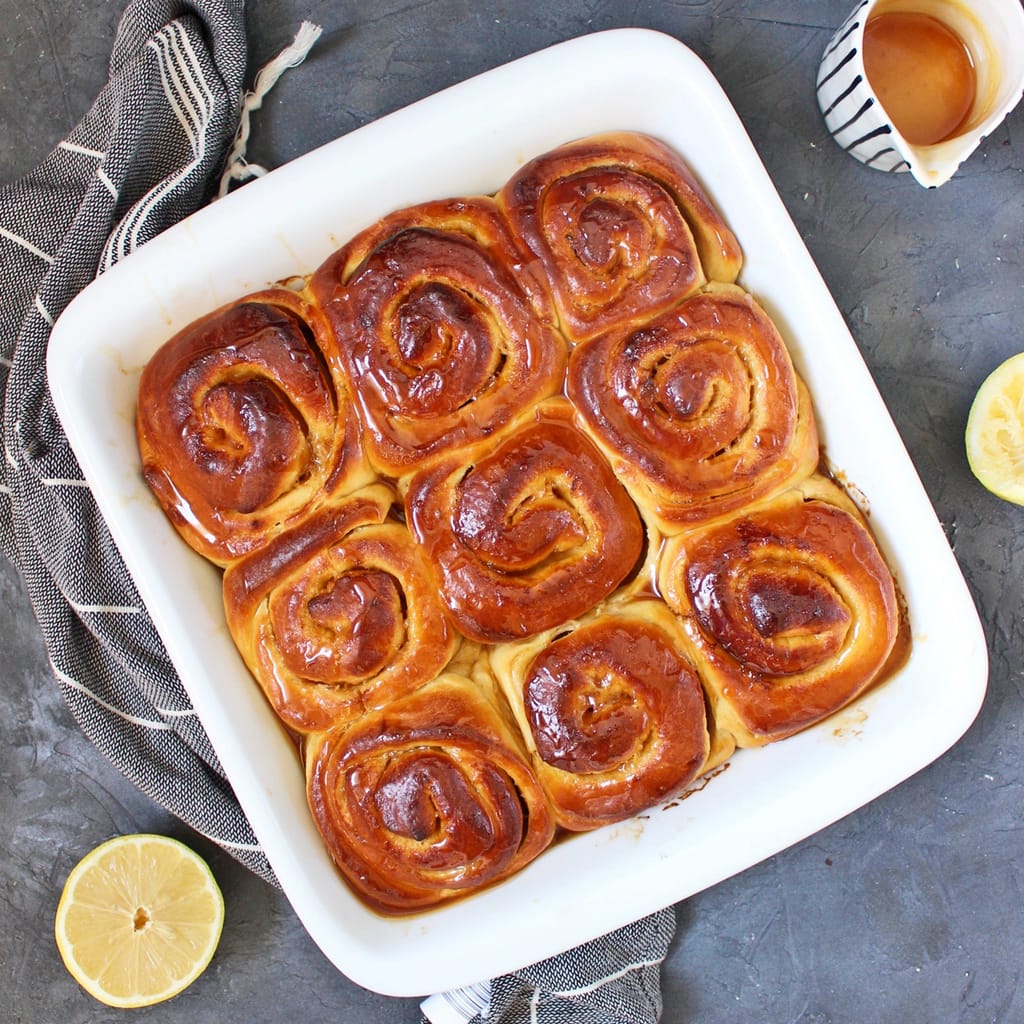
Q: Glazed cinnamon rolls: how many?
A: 9